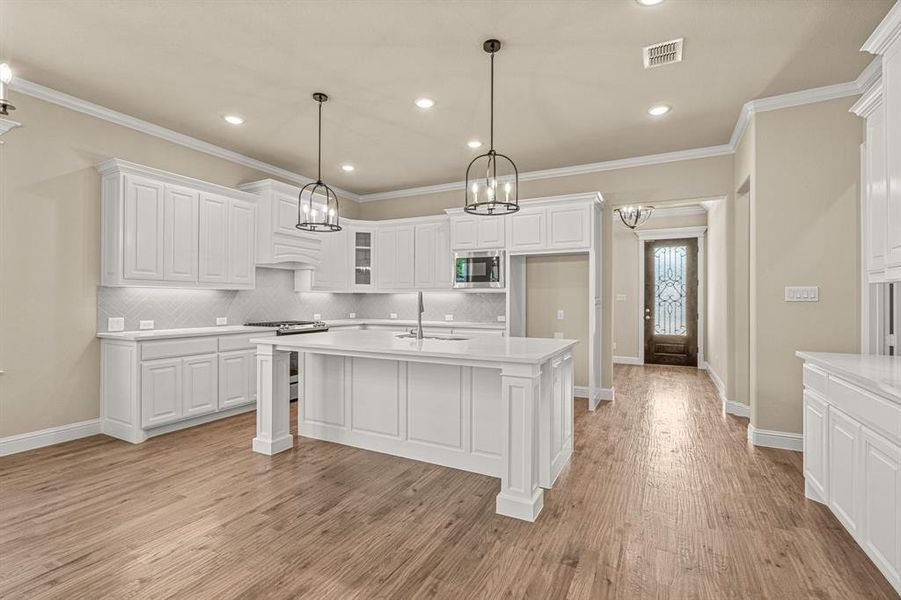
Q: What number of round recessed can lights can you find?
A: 6